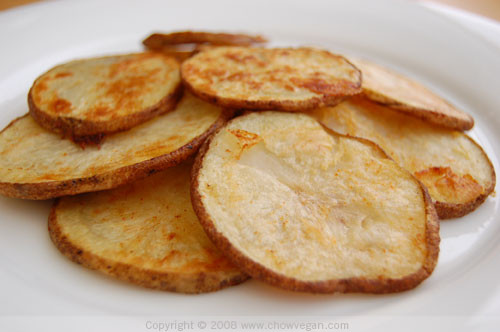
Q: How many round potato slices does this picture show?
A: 8